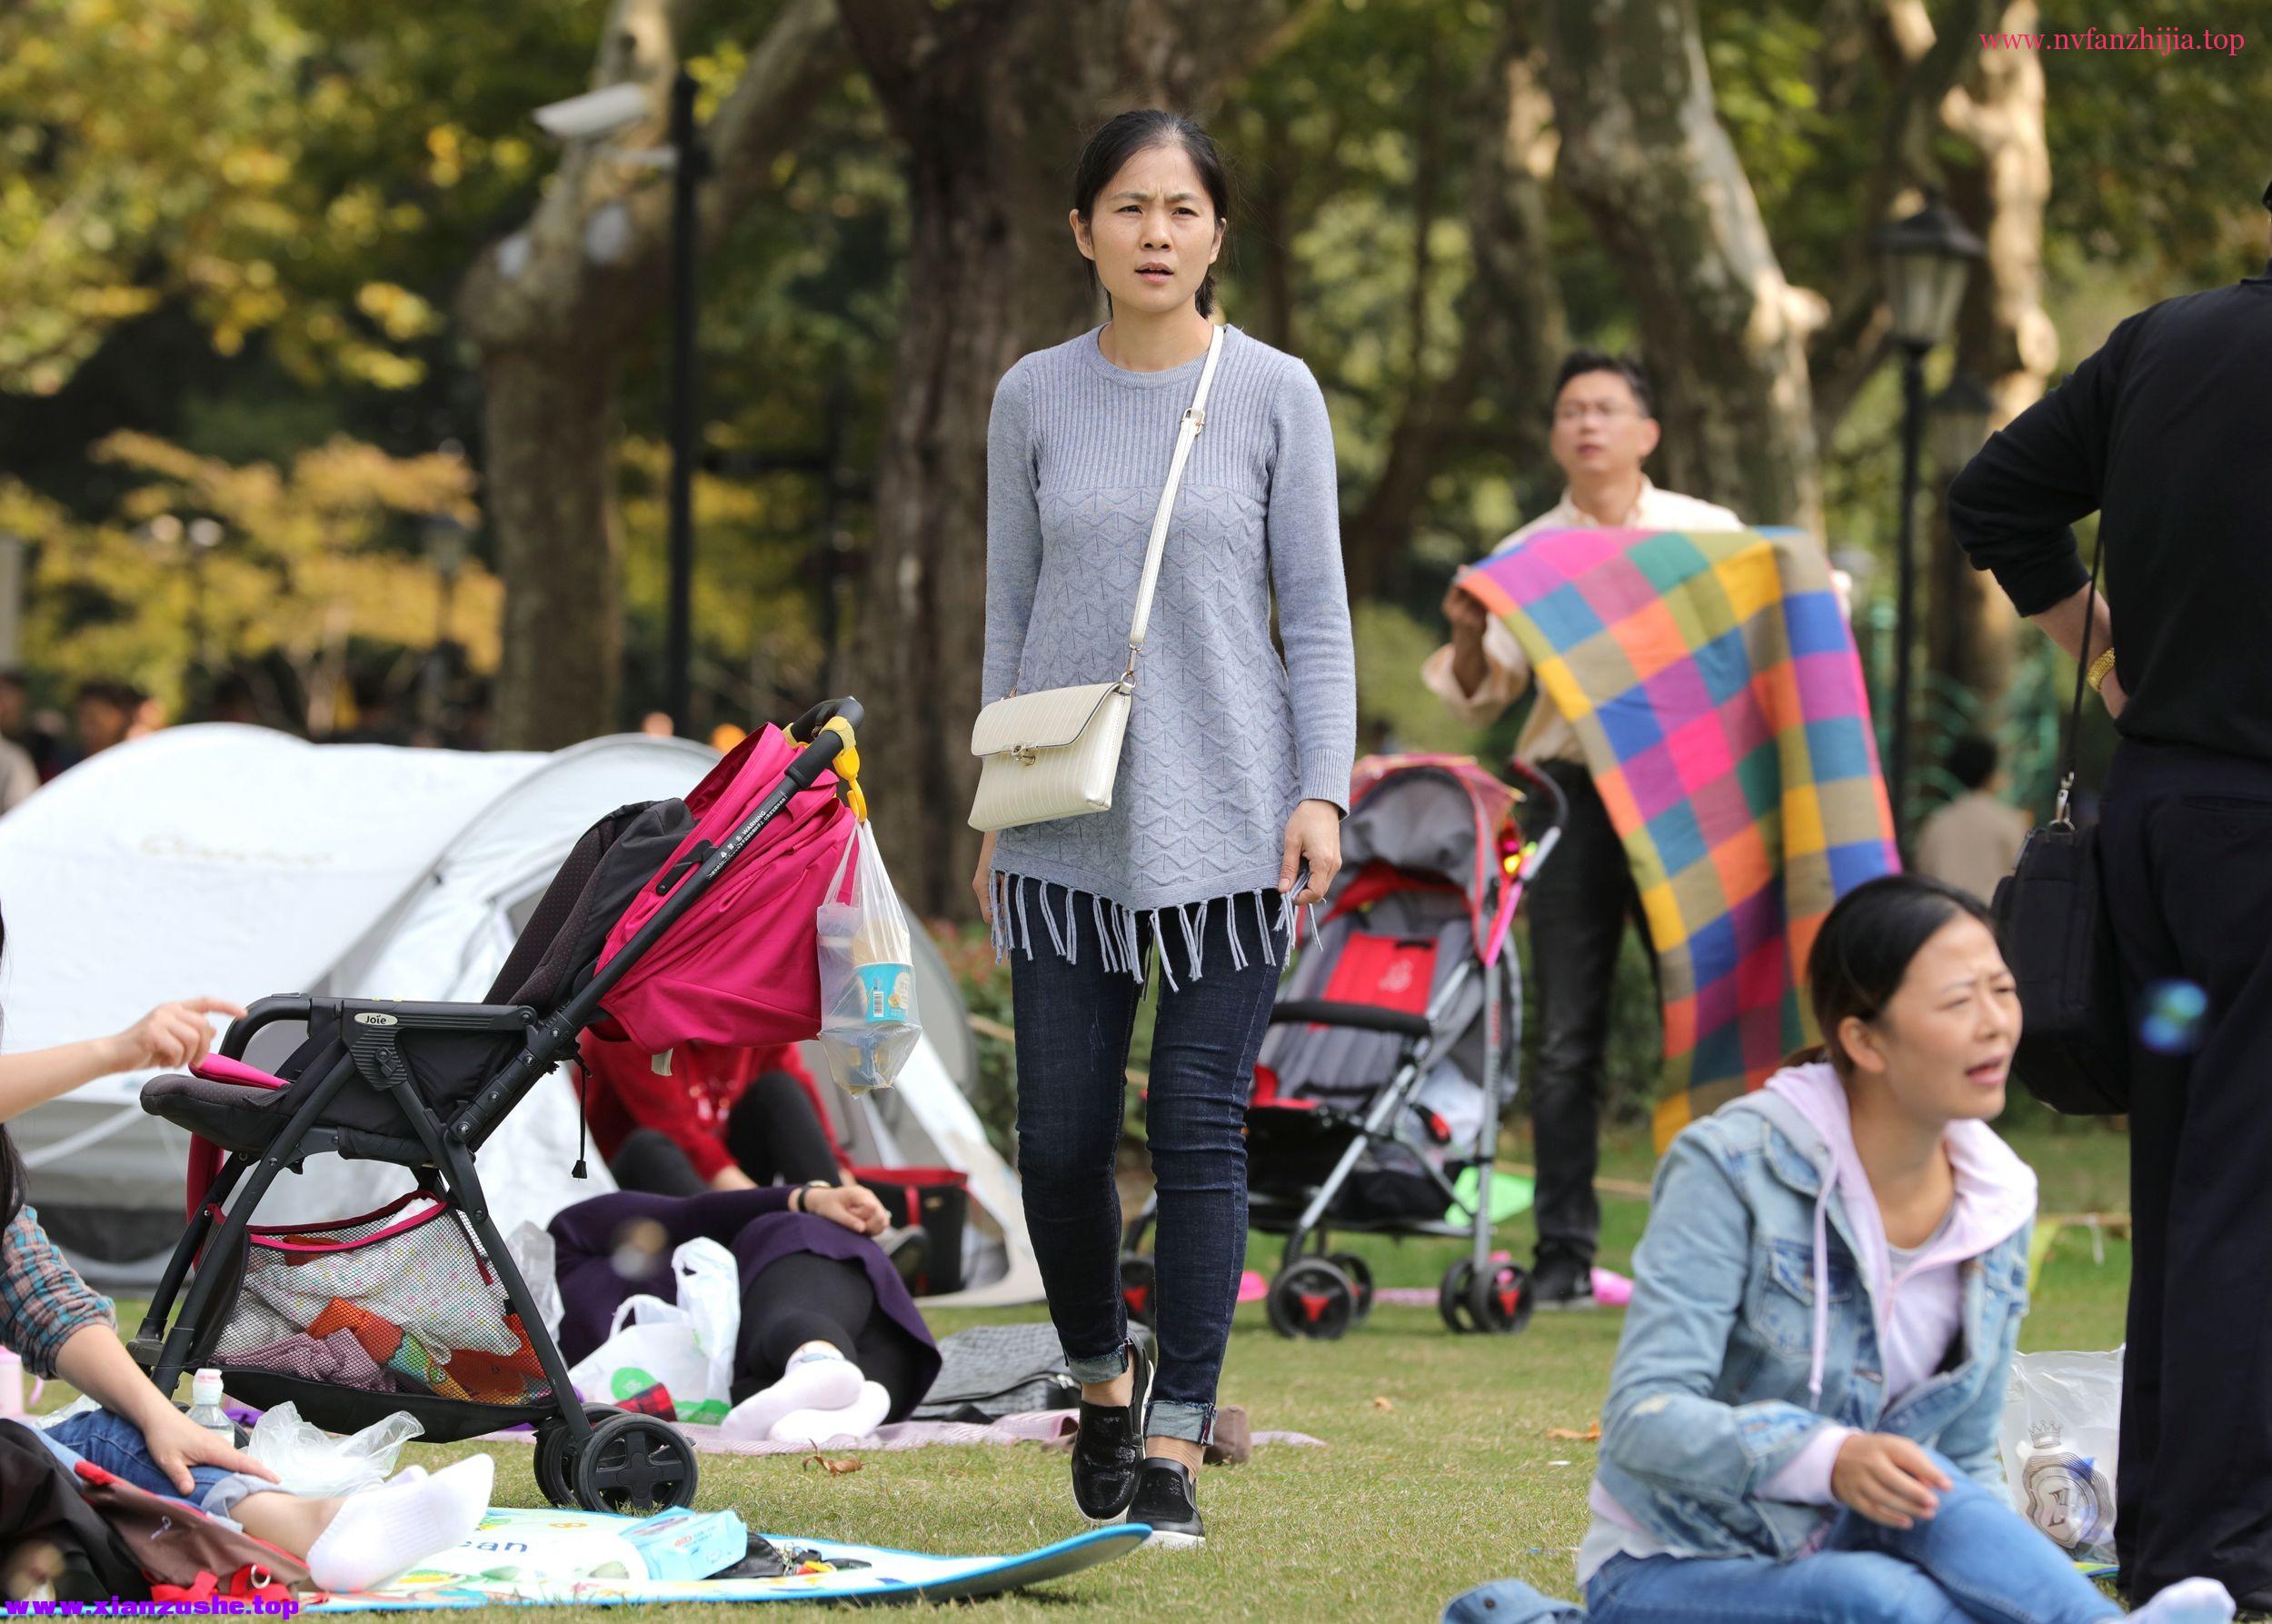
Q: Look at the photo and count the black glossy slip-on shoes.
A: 2